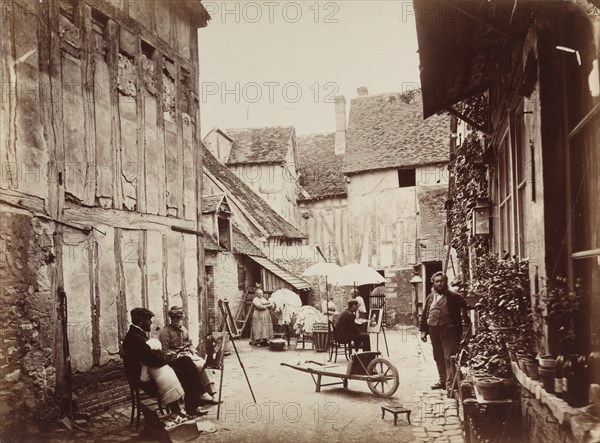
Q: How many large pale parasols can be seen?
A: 2